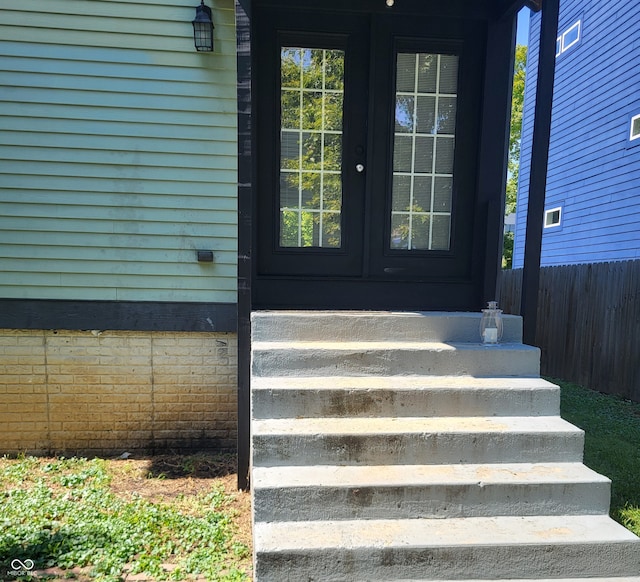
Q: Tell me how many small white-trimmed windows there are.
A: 4